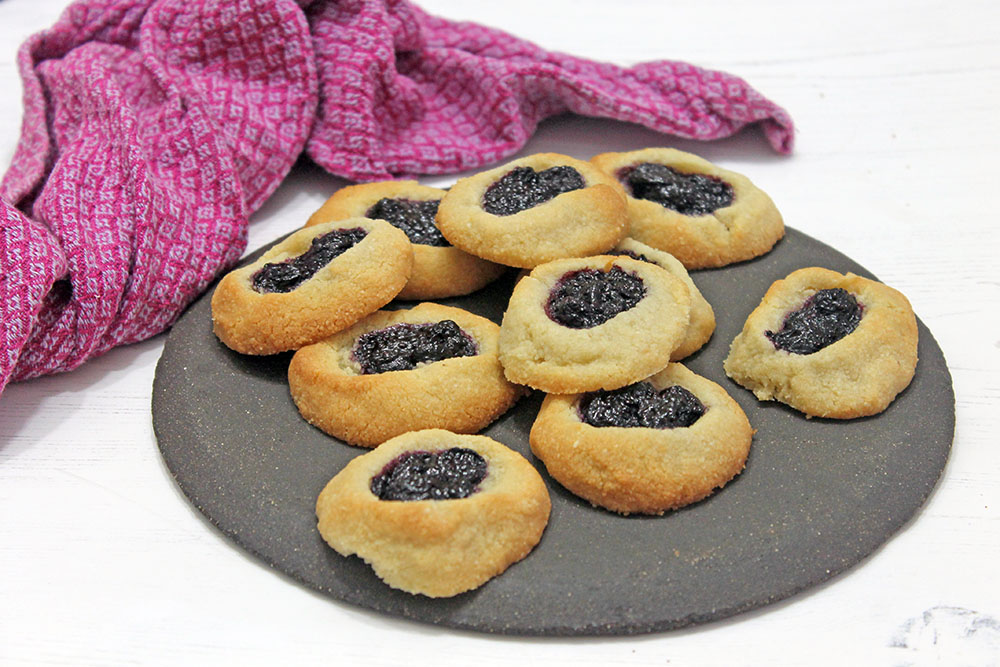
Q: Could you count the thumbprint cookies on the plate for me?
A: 10